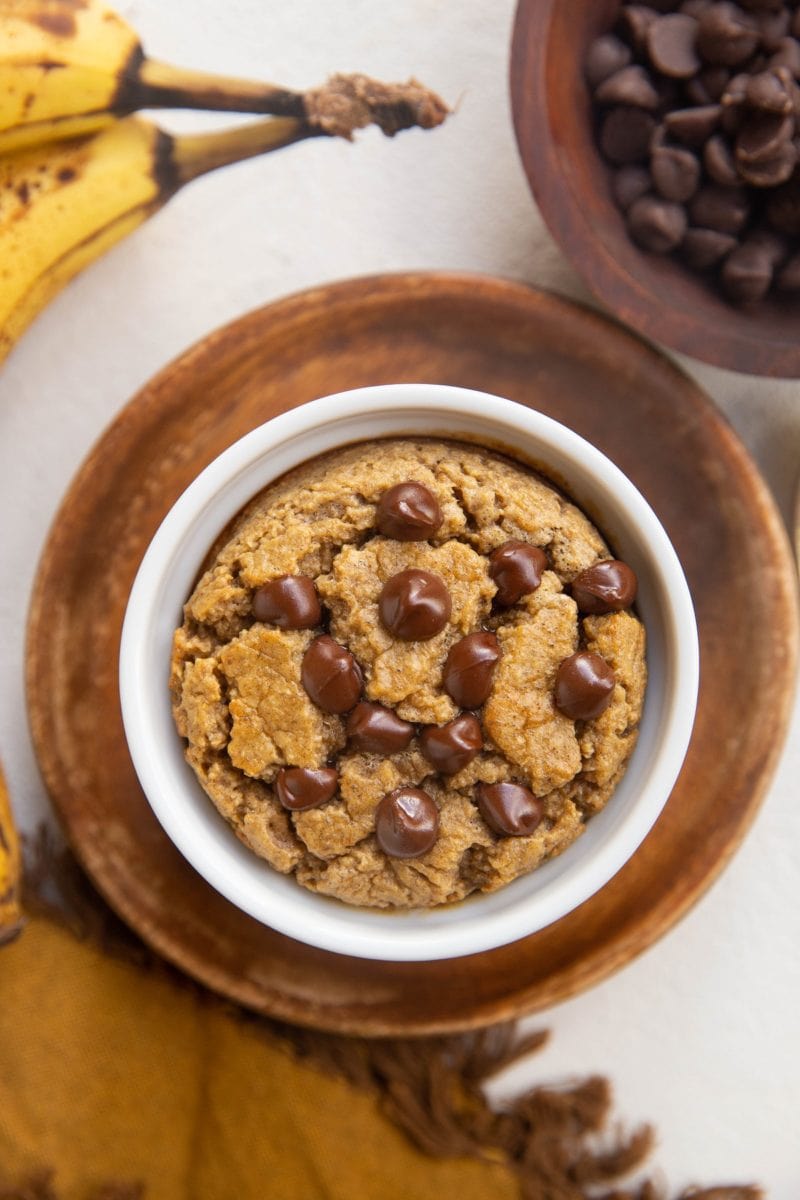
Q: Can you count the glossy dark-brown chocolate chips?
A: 13